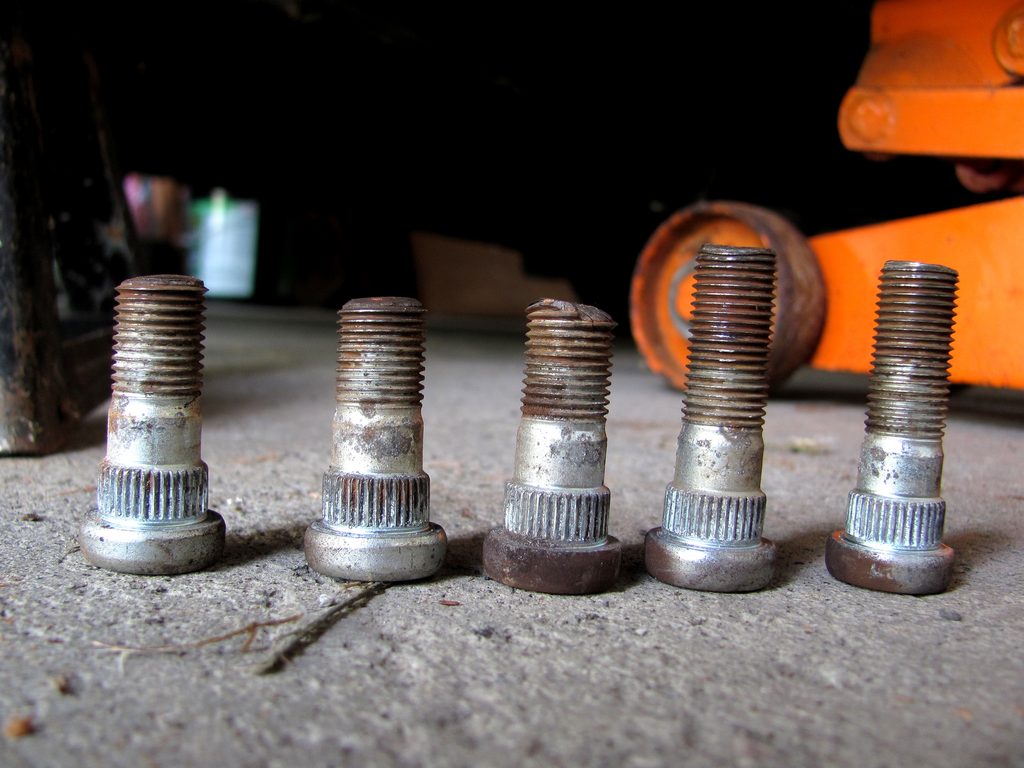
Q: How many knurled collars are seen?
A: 5